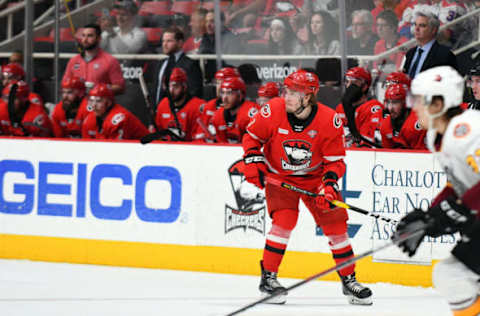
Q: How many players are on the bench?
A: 11